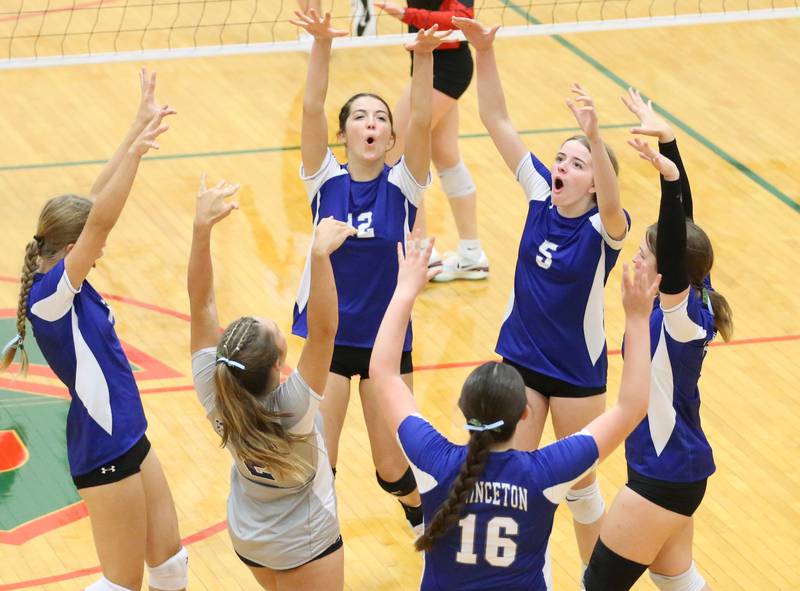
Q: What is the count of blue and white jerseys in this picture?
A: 5